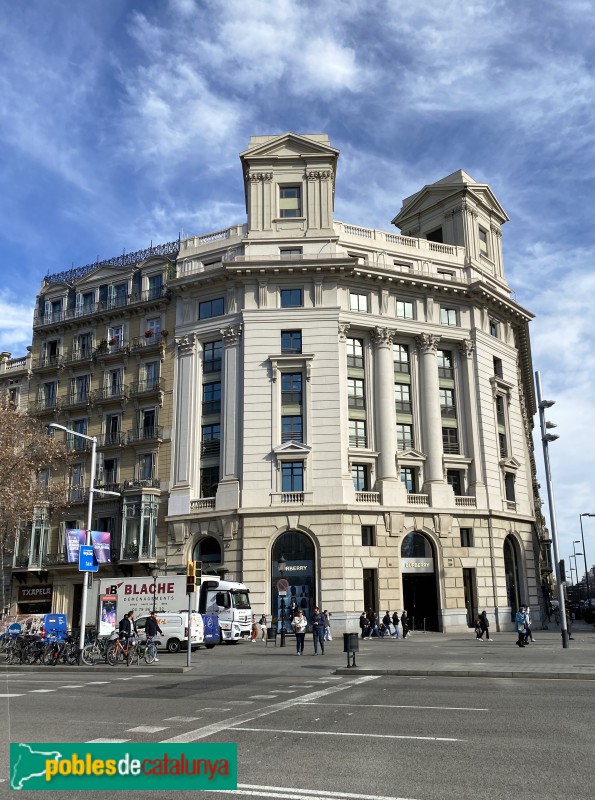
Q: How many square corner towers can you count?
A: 2